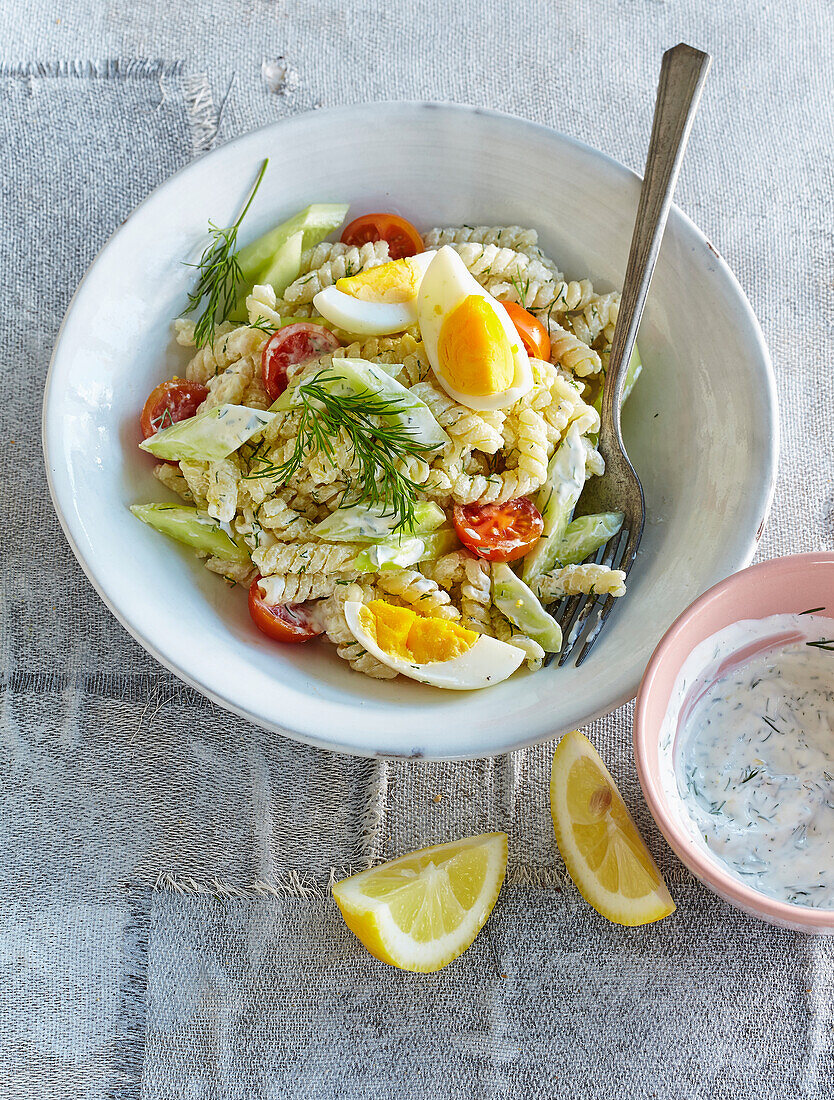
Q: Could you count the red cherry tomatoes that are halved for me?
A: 6